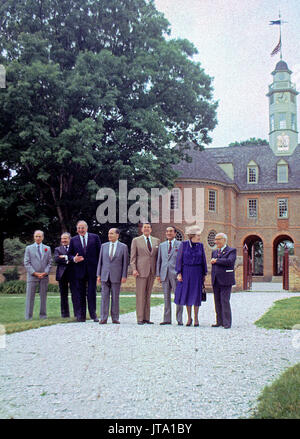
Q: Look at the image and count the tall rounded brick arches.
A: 2